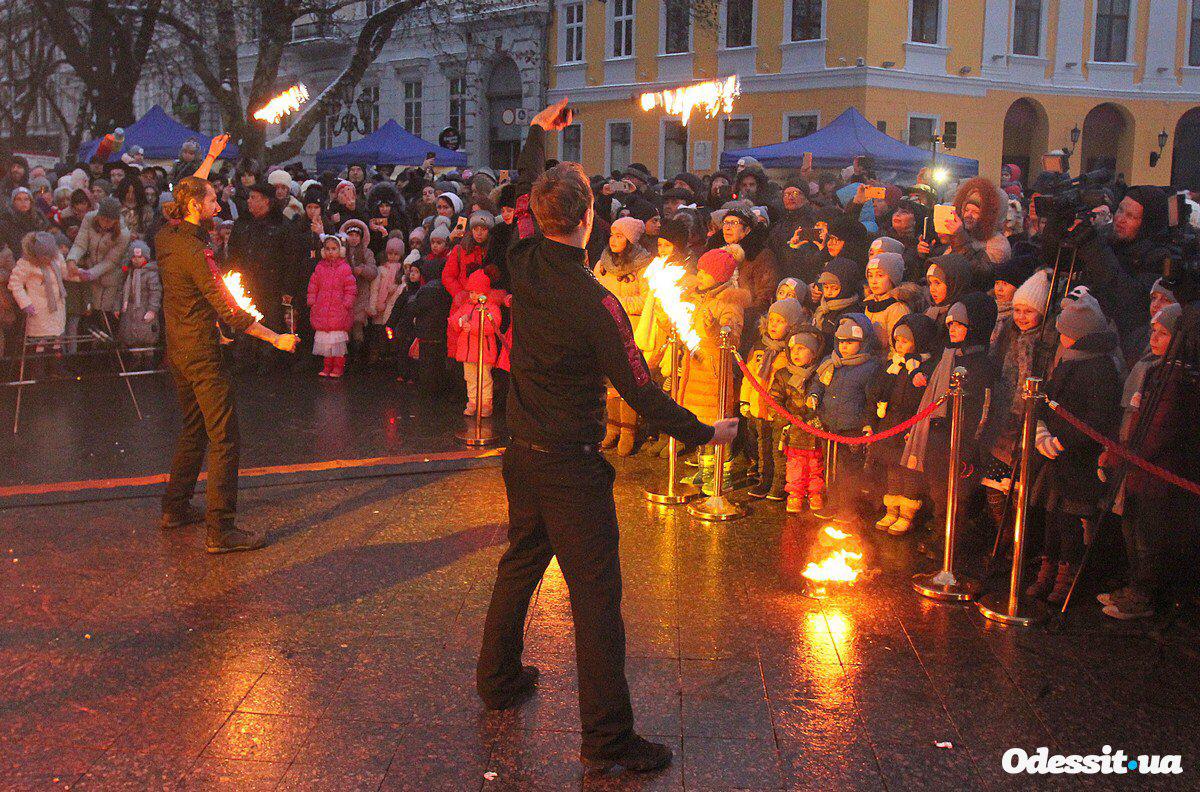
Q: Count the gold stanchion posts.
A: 5